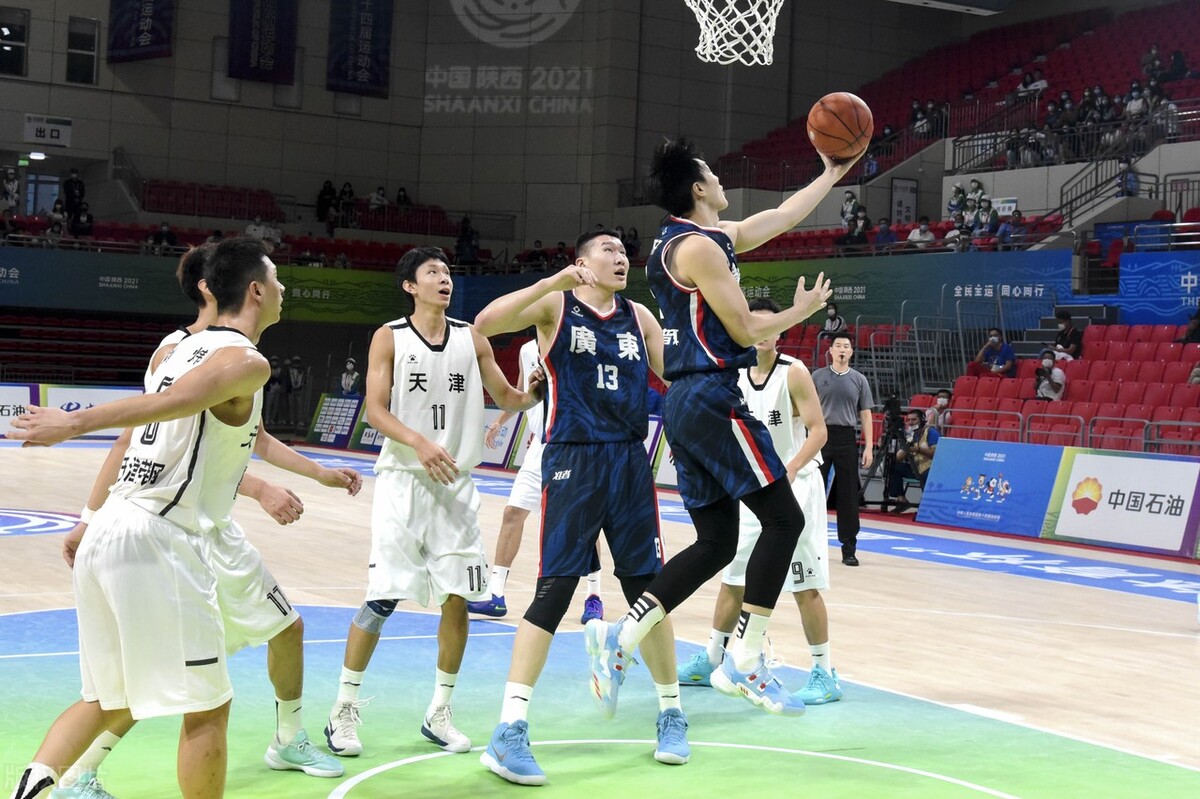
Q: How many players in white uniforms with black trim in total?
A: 5